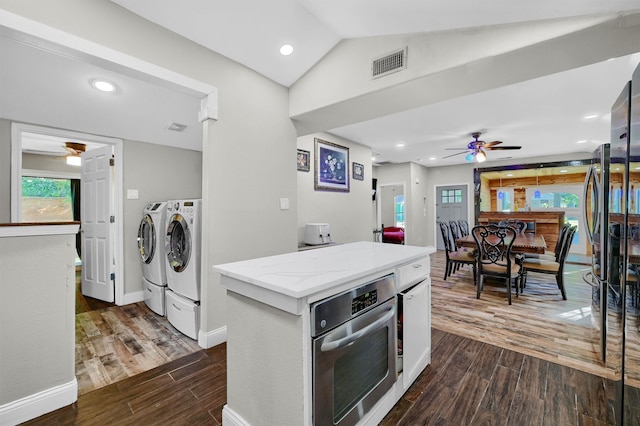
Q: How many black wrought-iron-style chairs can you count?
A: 8